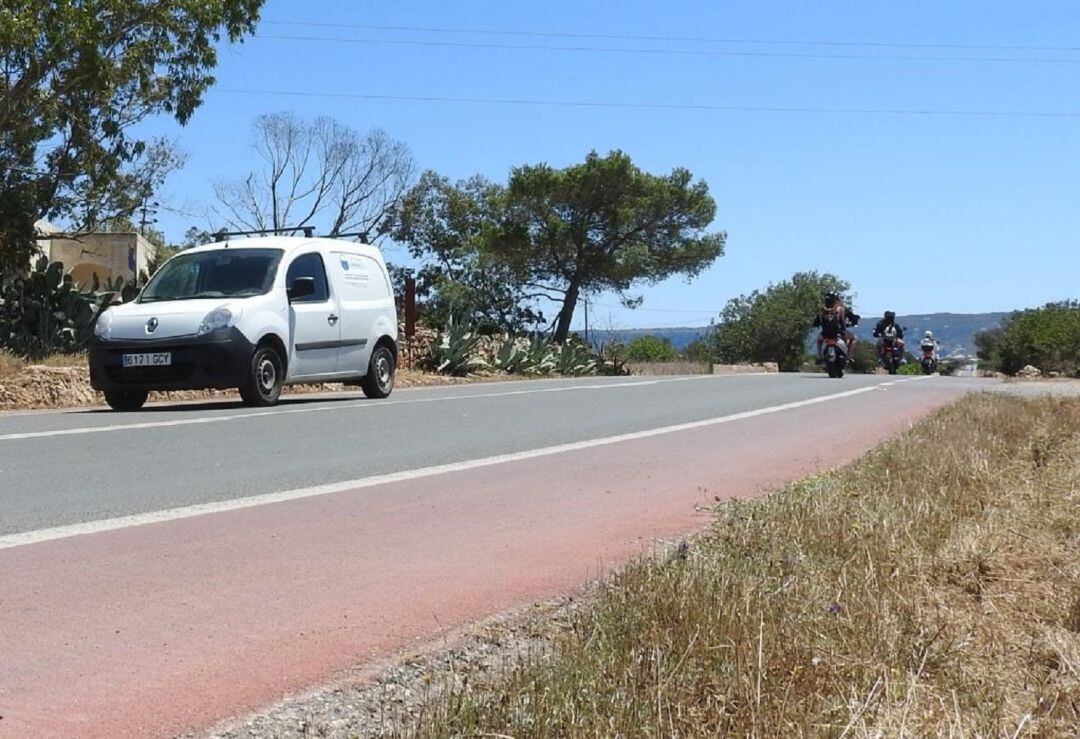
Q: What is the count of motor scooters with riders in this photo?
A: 3